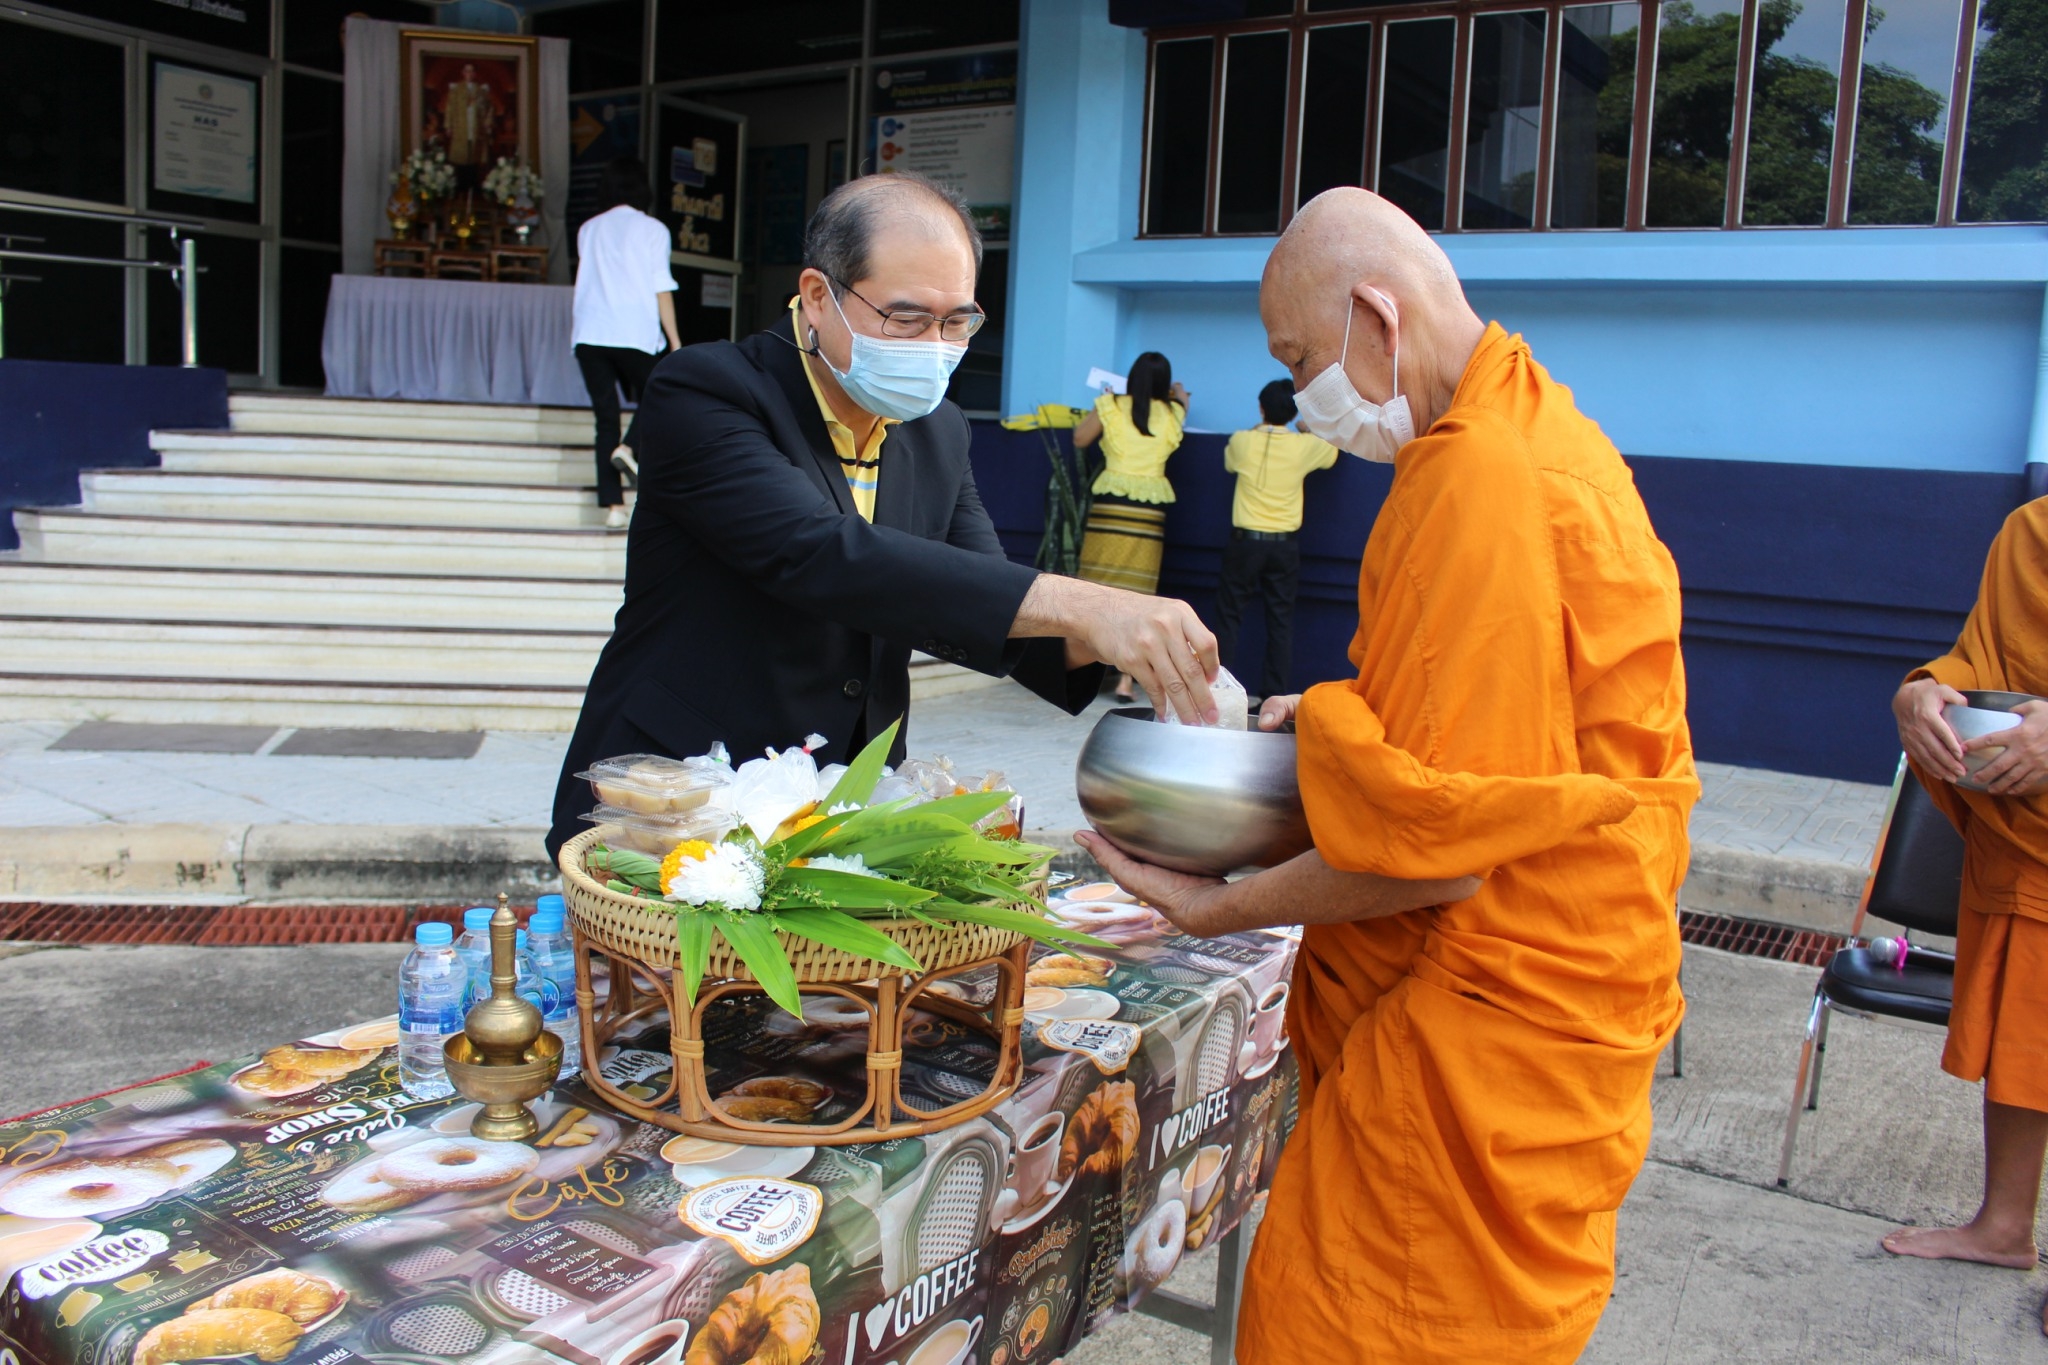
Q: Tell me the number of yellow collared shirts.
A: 2